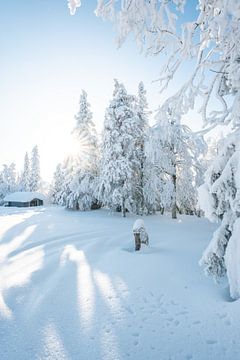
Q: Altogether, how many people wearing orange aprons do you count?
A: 0